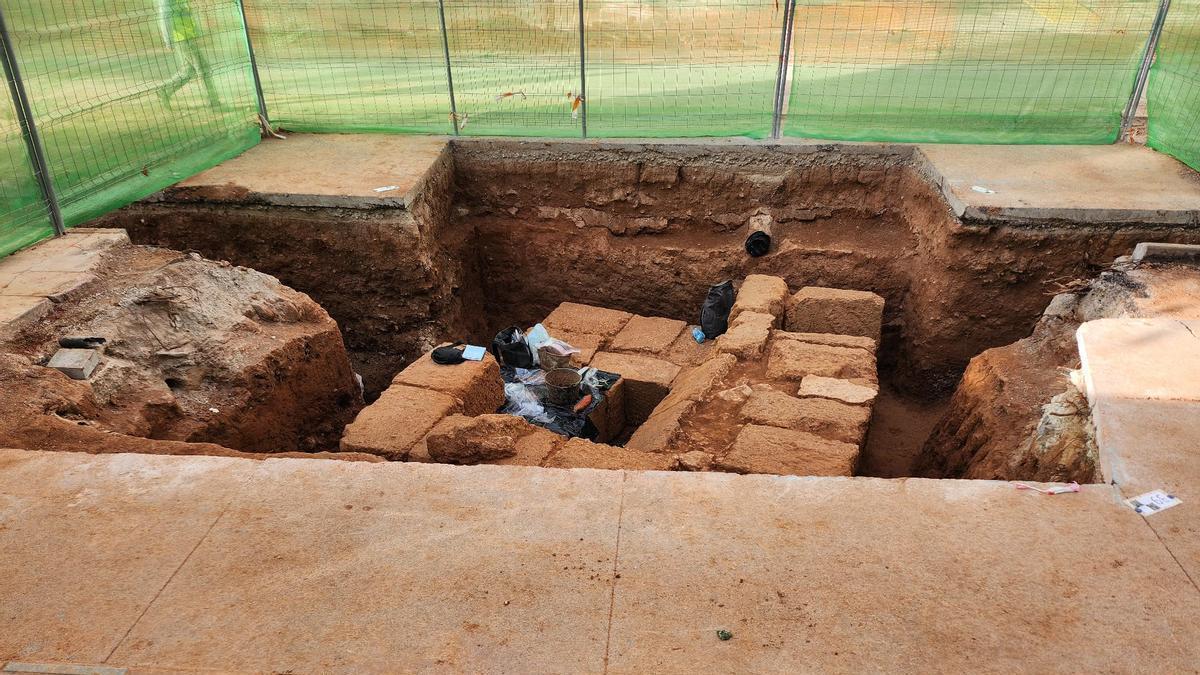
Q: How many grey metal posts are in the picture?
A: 6